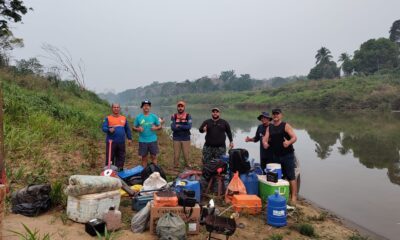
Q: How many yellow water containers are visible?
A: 0